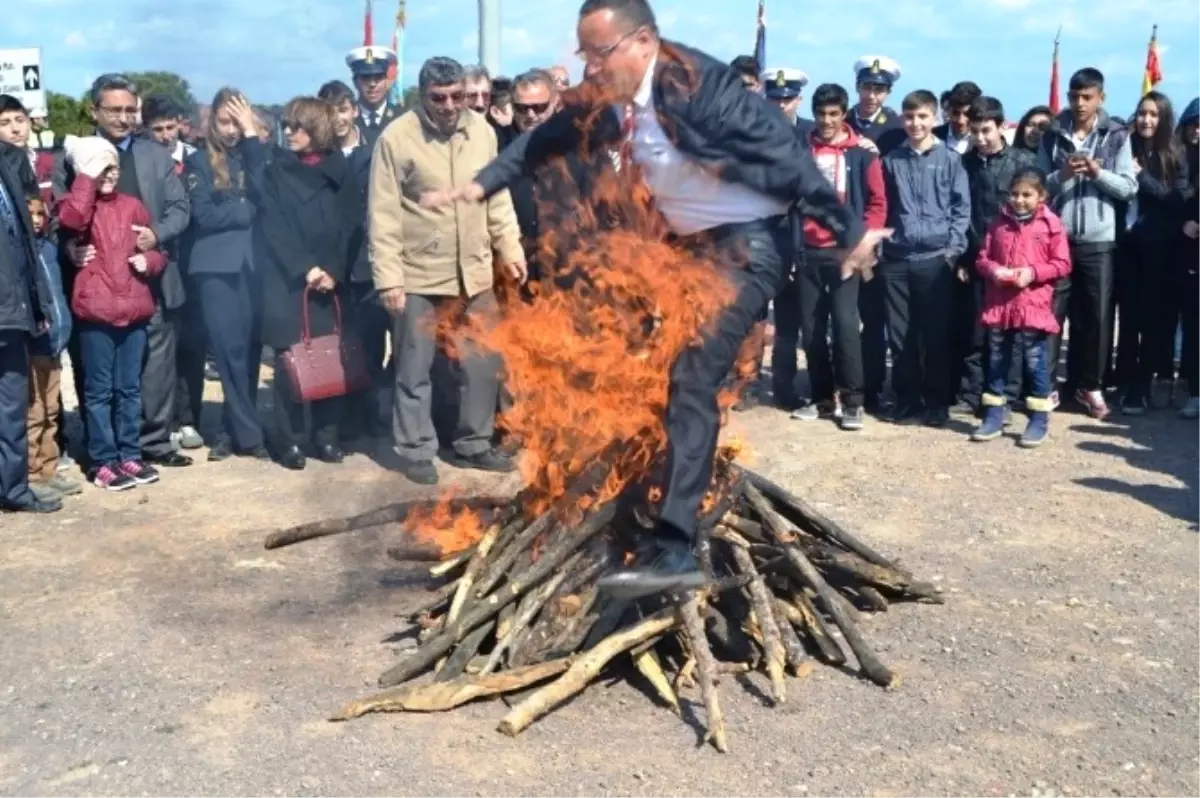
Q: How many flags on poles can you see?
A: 5